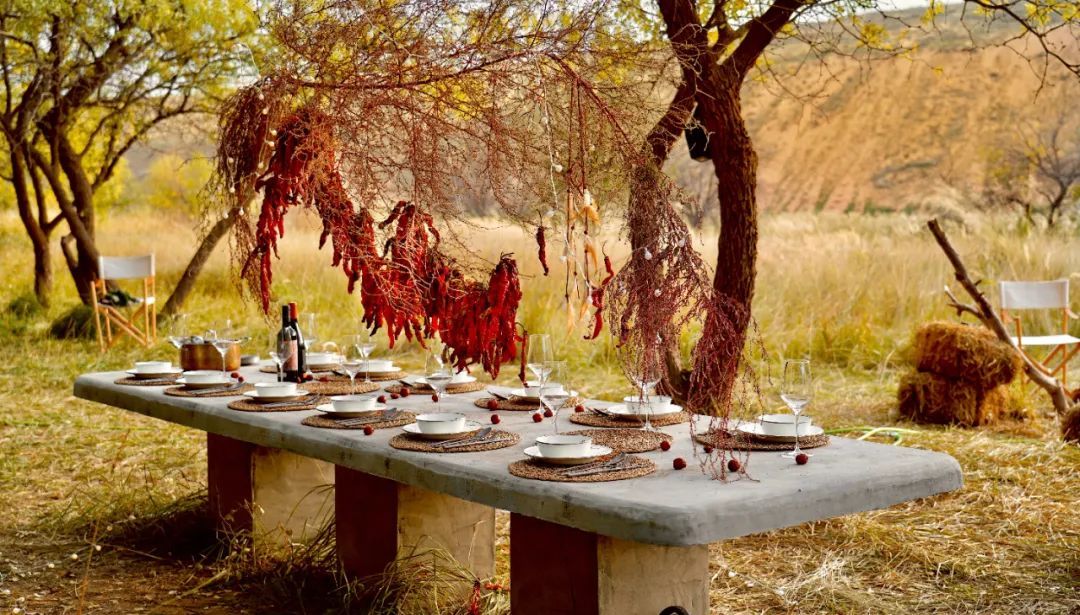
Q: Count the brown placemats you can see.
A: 14